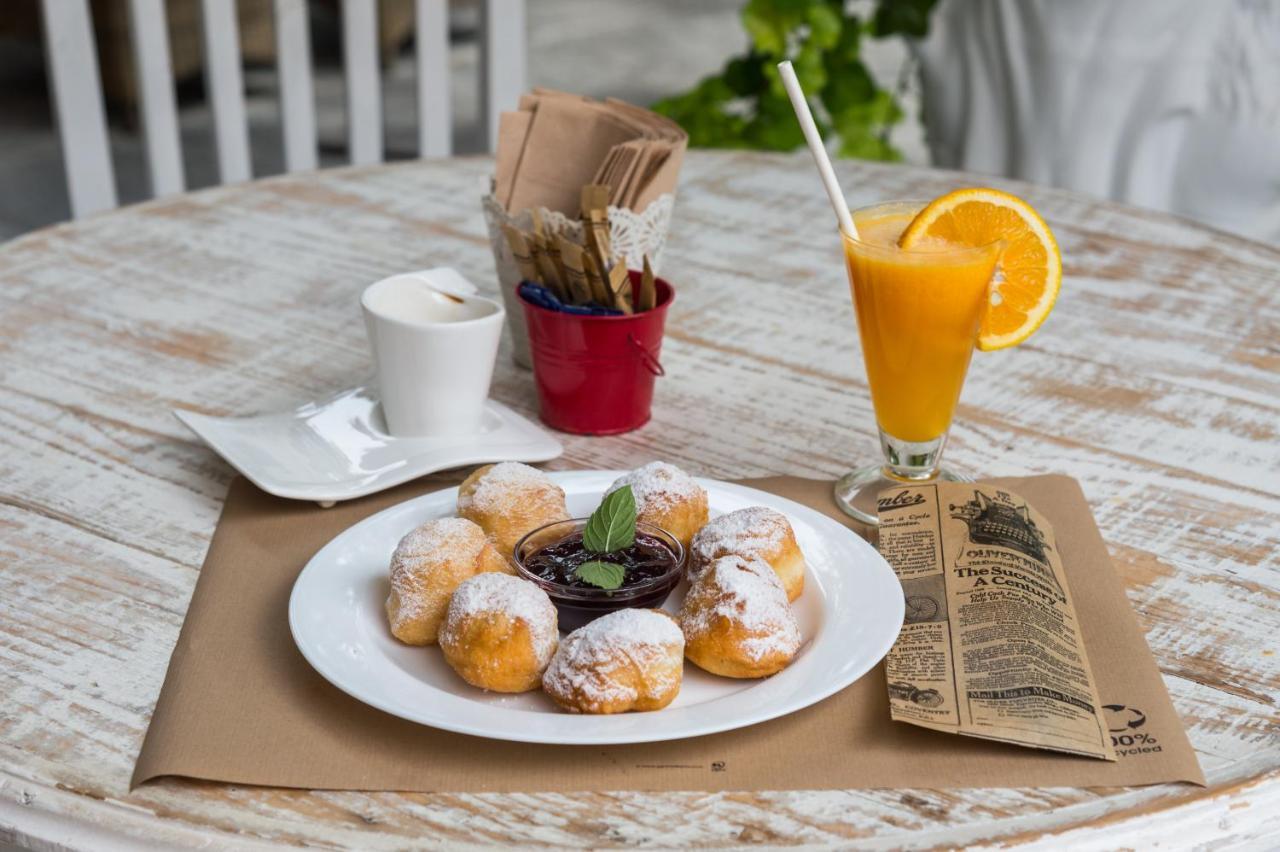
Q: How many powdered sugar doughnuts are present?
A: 7